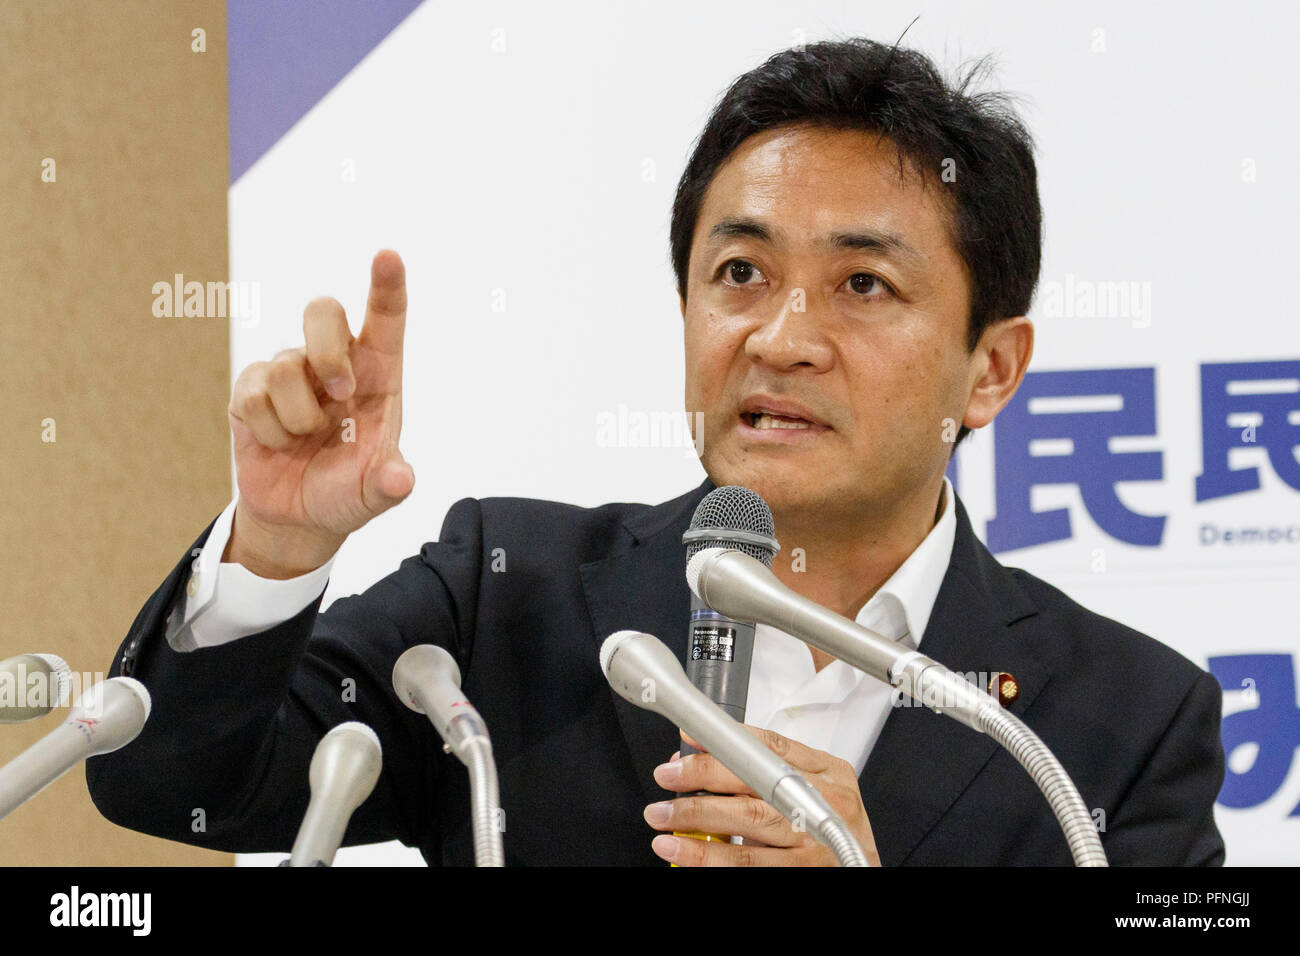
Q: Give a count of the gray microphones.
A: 7